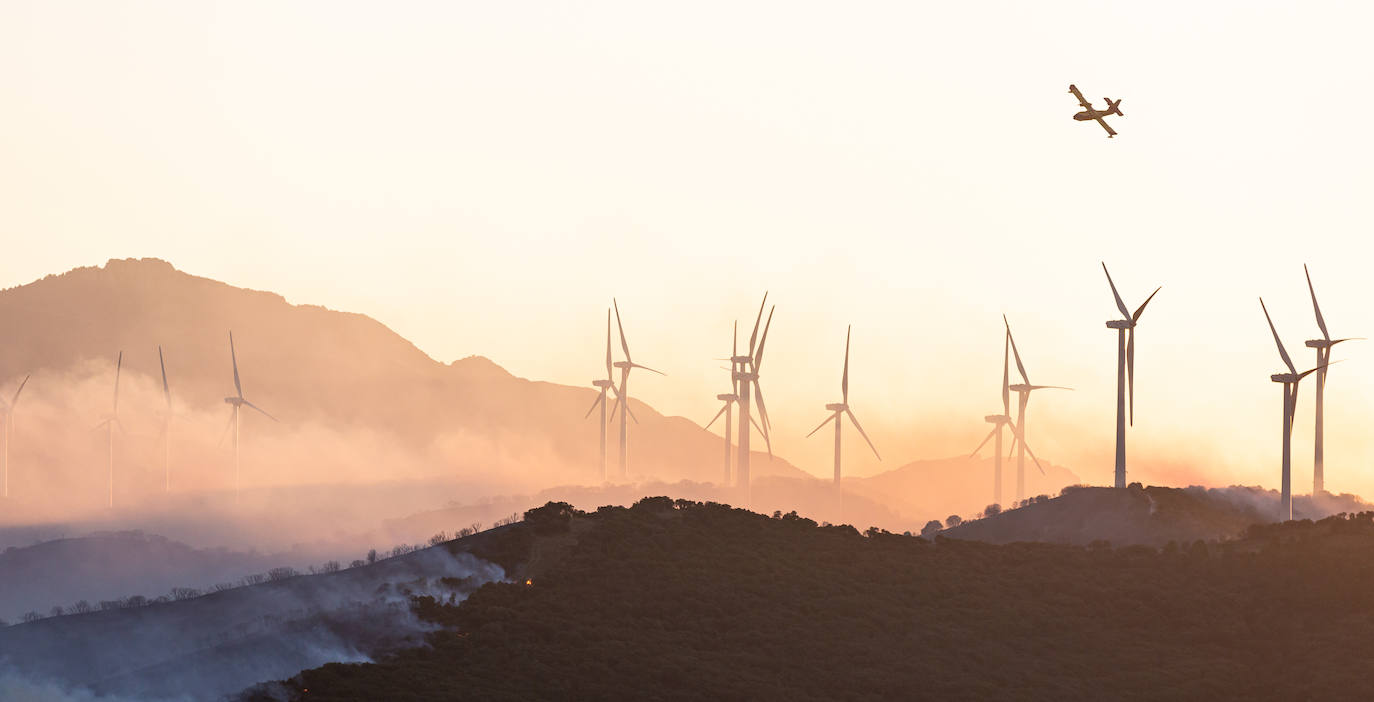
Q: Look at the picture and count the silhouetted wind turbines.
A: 15